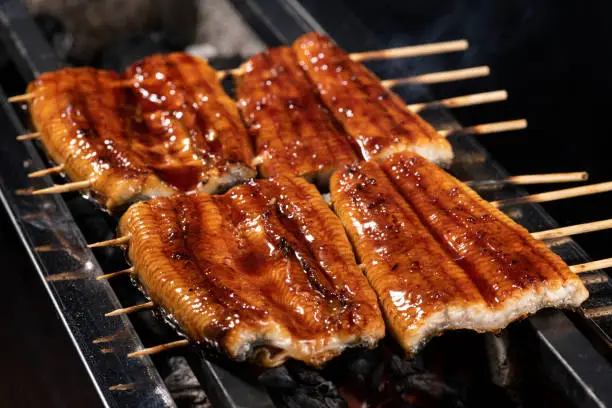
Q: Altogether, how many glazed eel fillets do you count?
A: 4